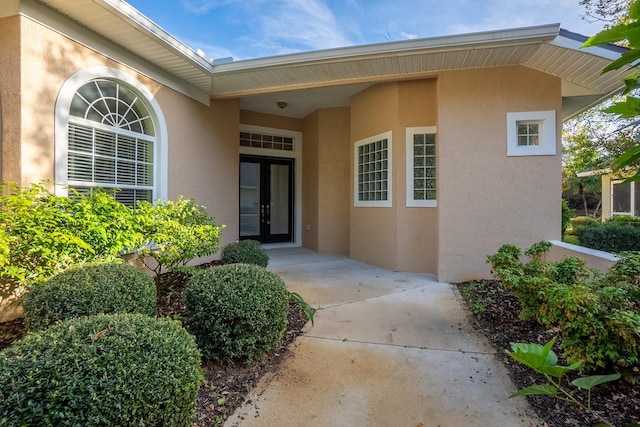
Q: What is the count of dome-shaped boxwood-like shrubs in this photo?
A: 4